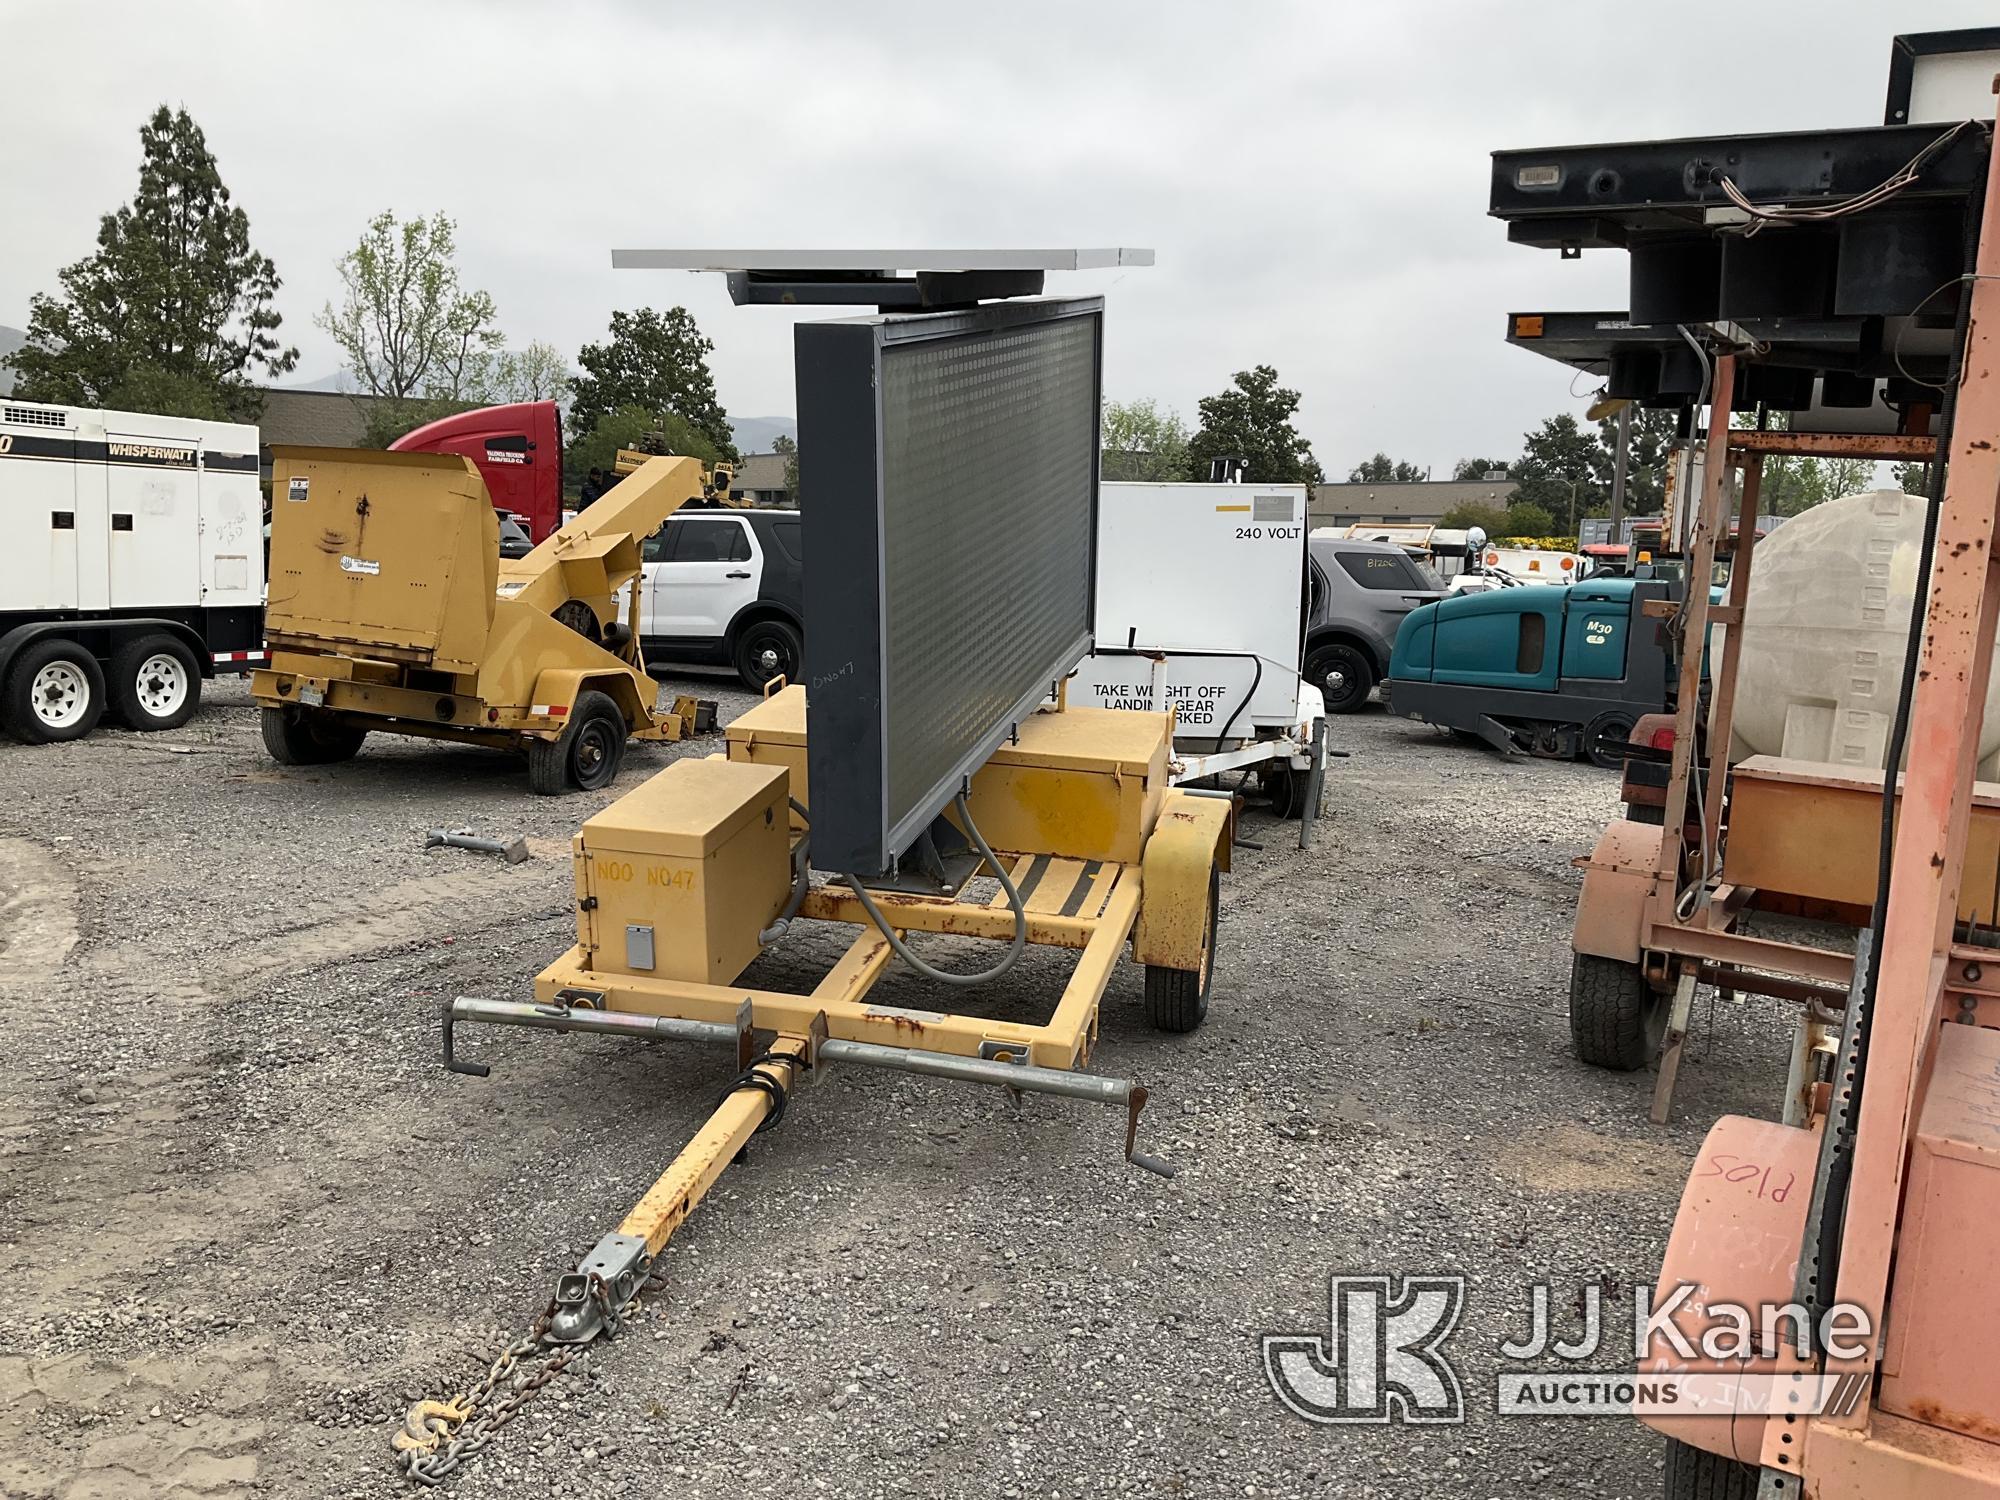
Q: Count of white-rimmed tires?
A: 2